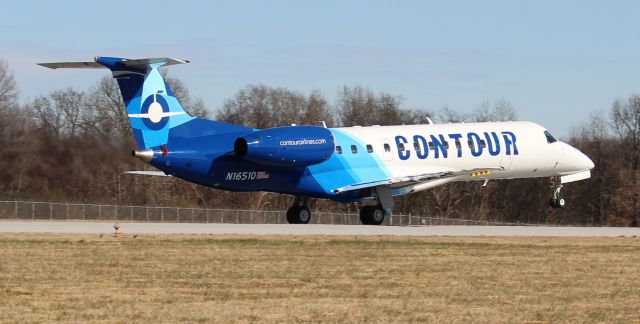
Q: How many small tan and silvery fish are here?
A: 0